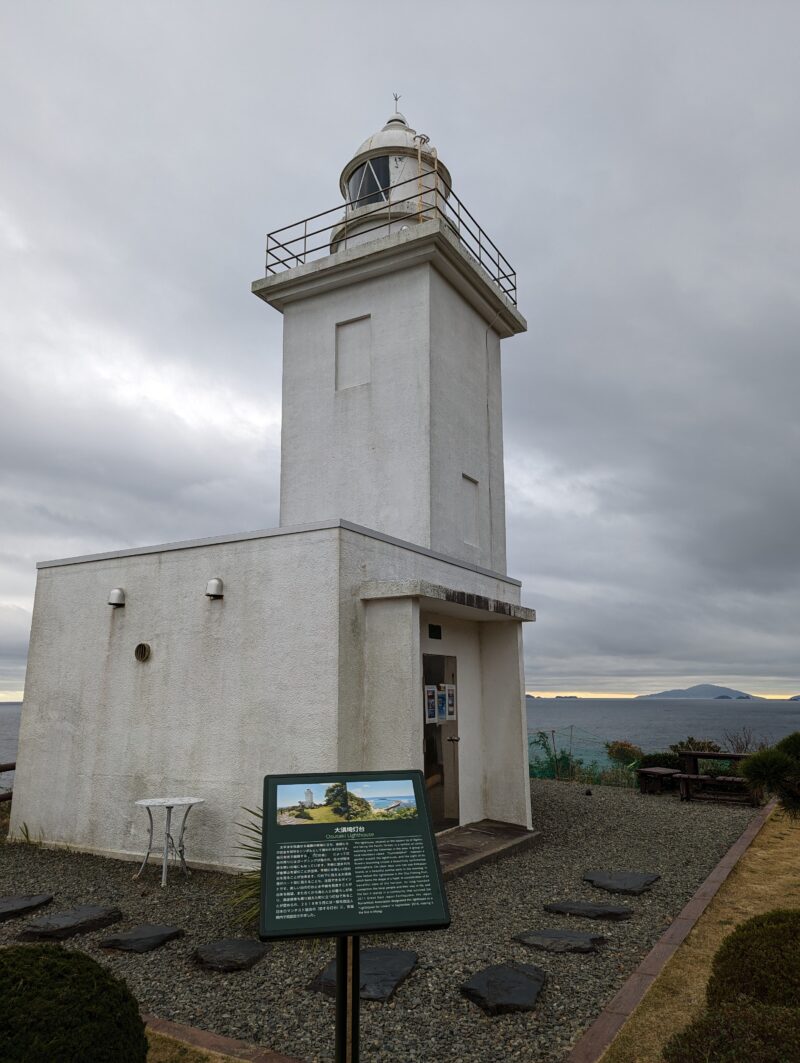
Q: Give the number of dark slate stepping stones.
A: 9